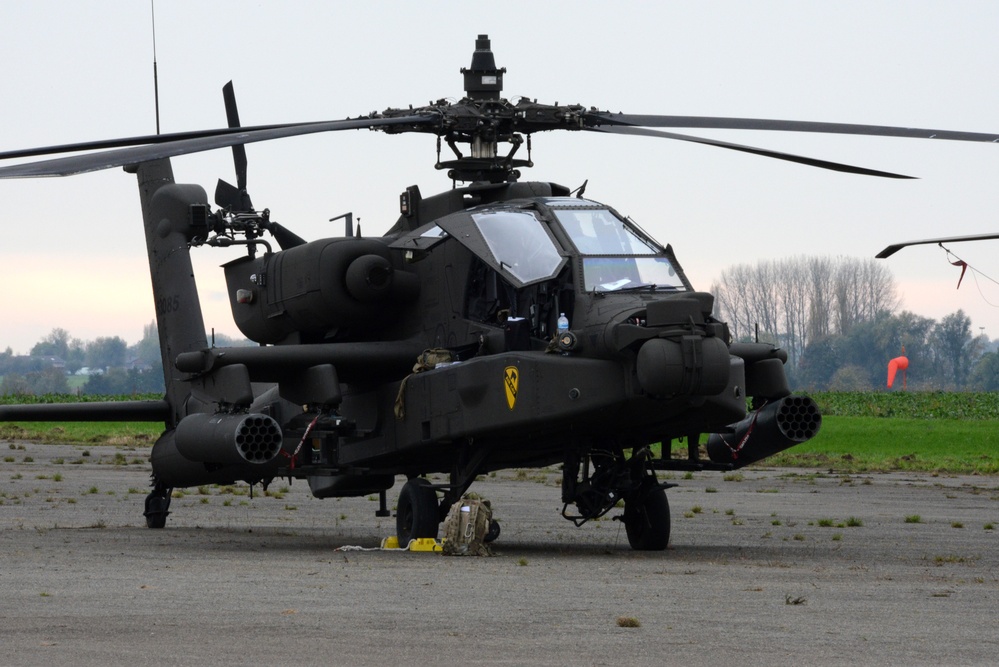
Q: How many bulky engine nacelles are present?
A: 1